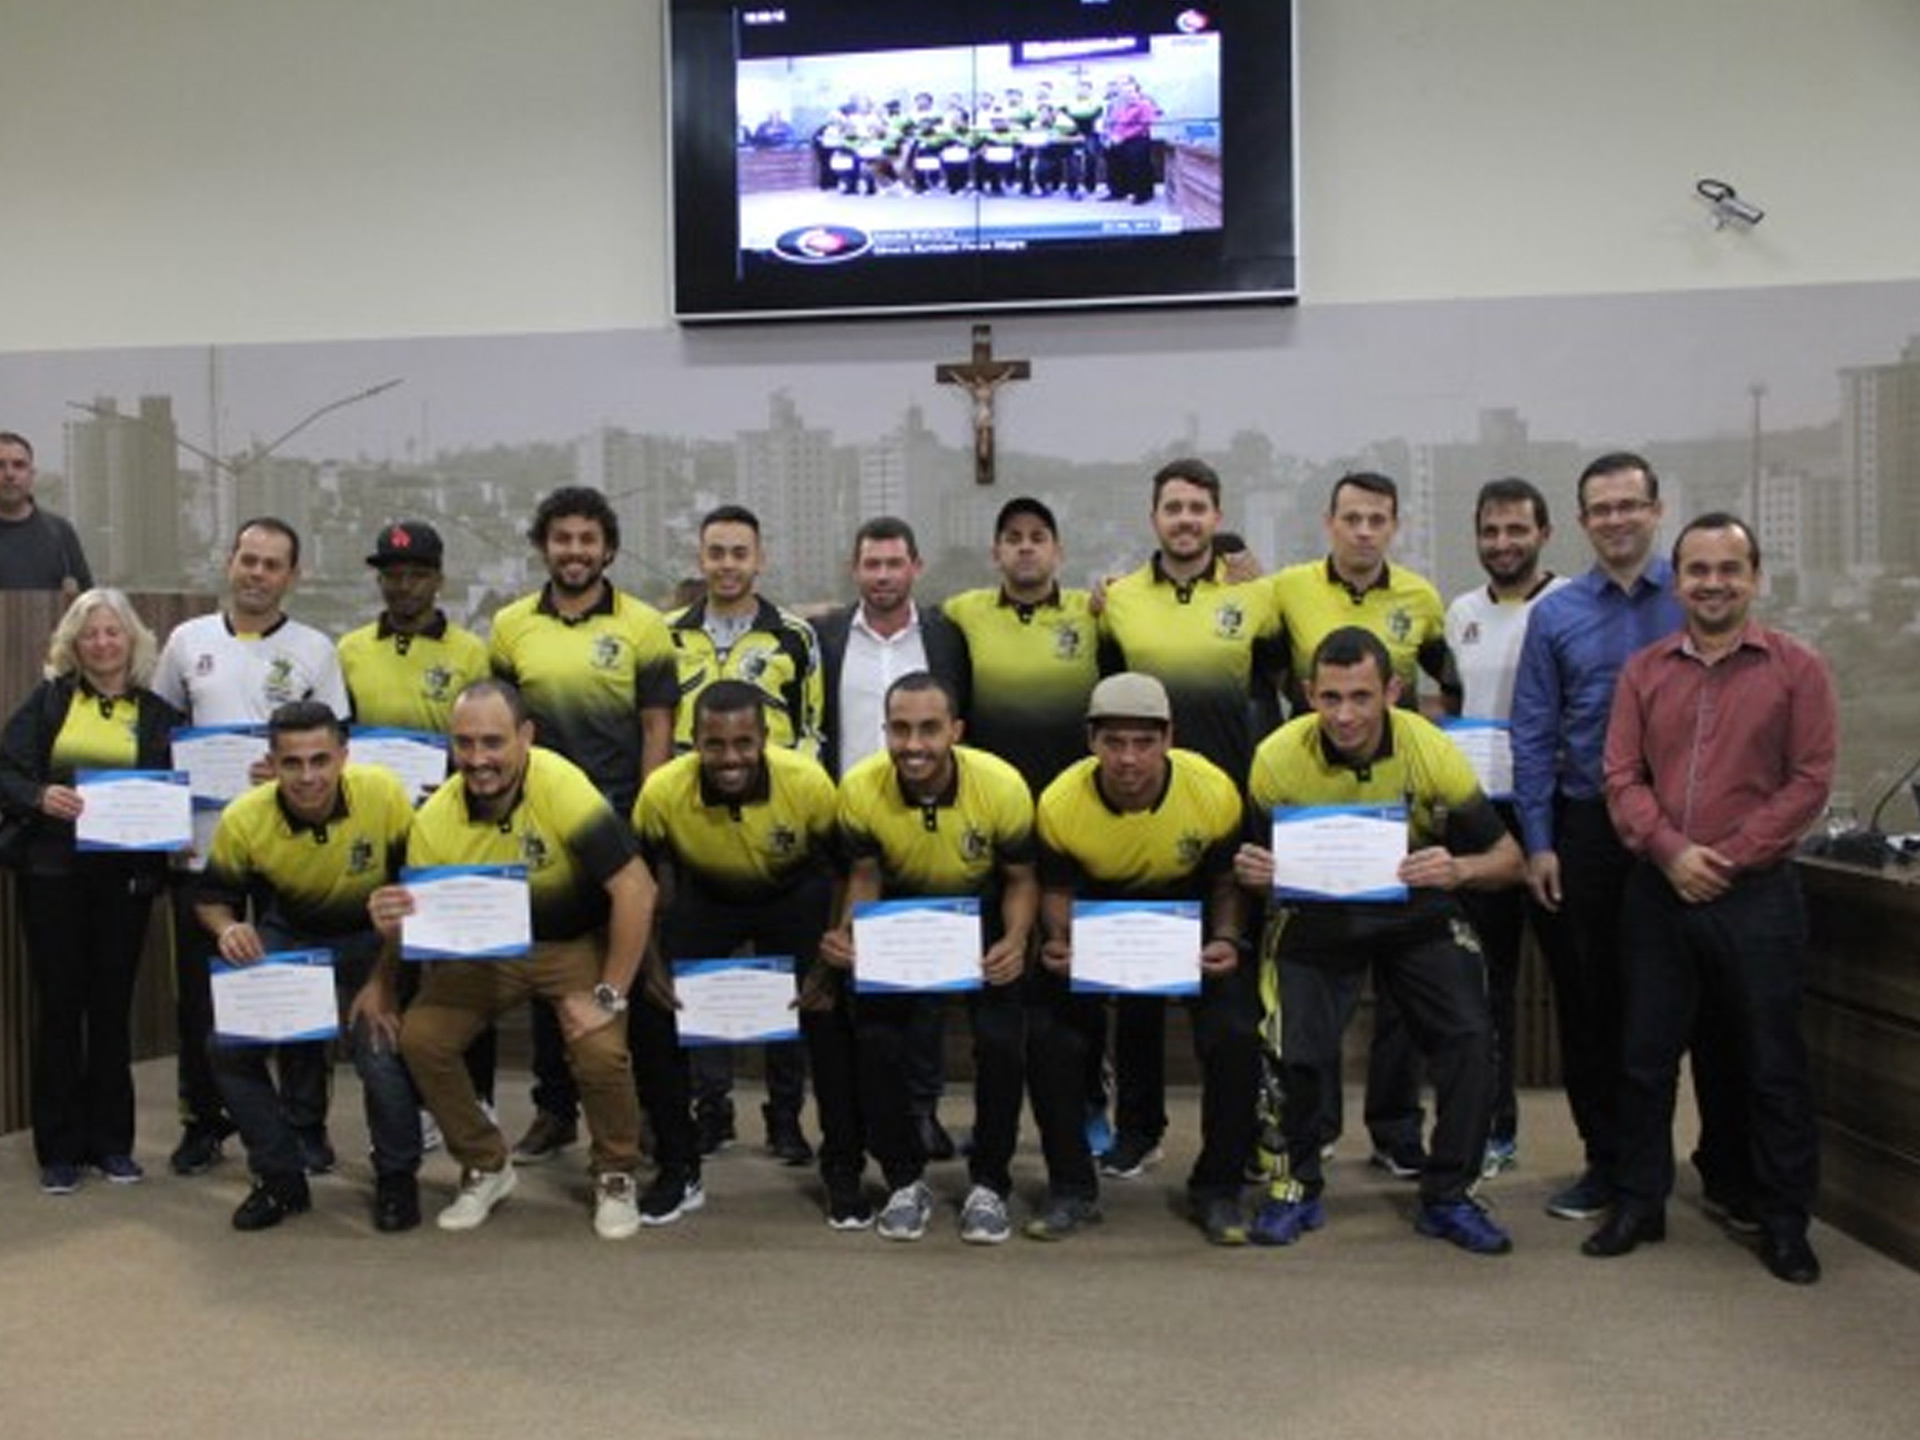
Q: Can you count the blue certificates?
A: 10